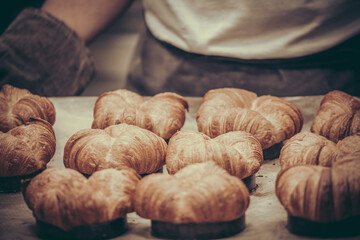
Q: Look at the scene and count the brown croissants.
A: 11